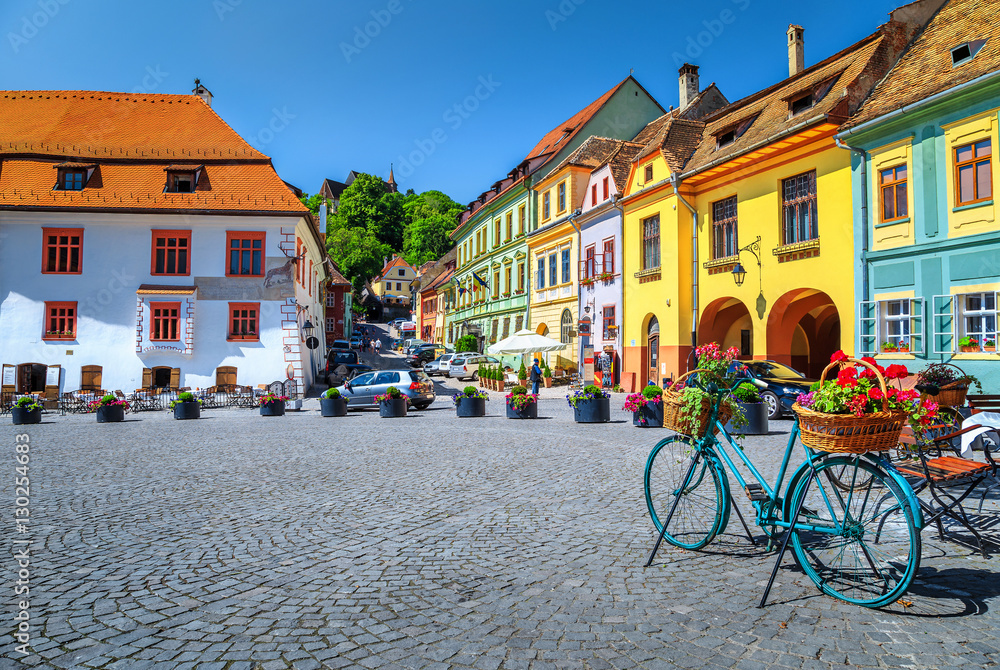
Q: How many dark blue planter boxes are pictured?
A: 11